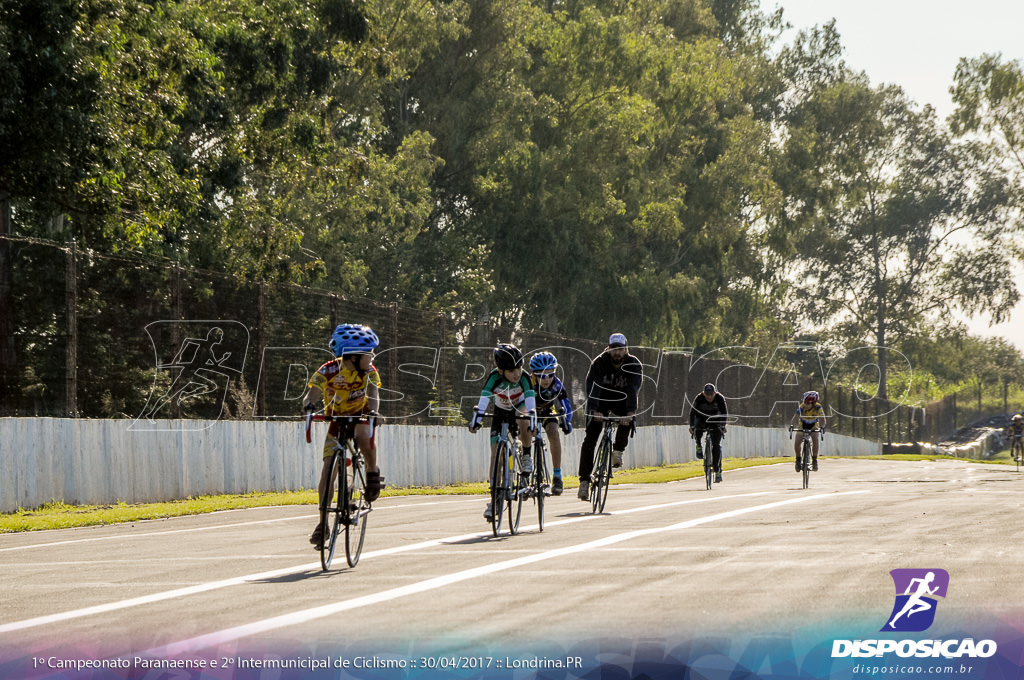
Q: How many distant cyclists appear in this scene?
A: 3